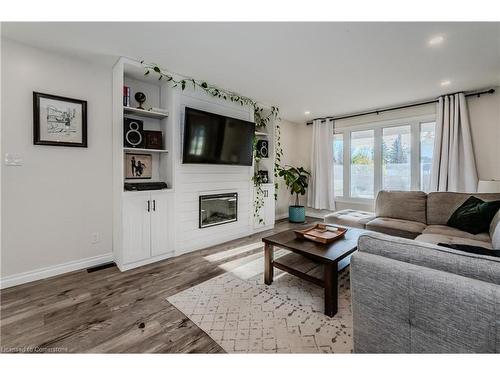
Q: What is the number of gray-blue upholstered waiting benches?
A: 0